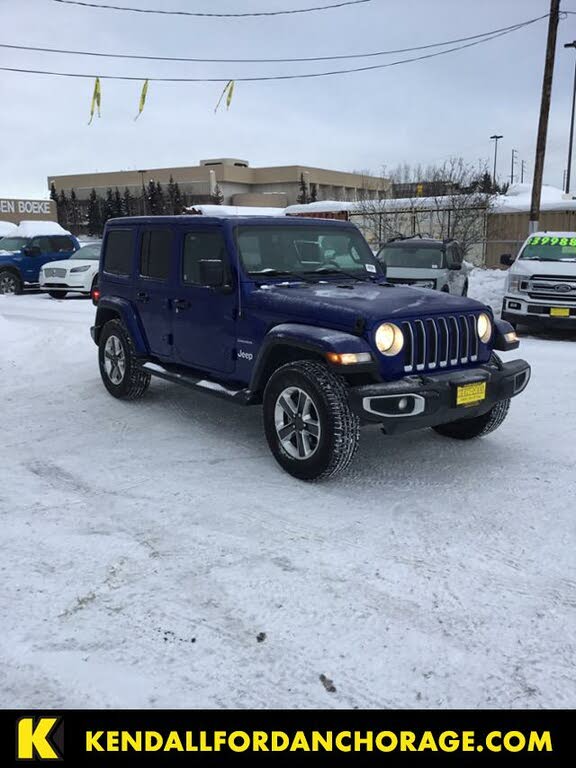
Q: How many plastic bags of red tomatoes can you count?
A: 0